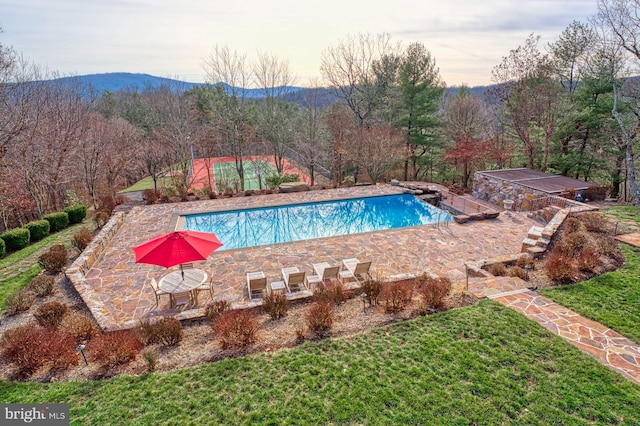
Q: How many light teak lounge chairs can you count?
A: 4